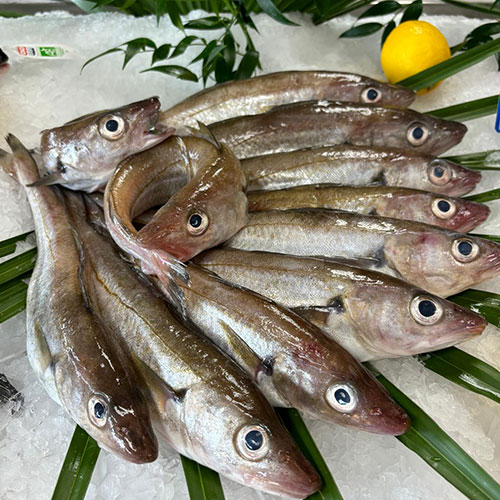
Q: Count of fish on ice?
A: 11